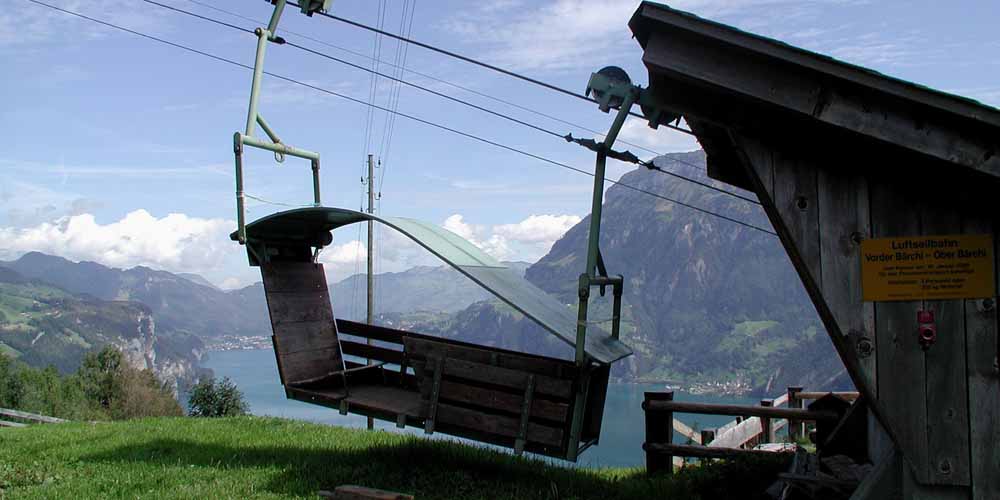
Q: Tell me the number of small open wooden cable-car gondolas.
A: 1